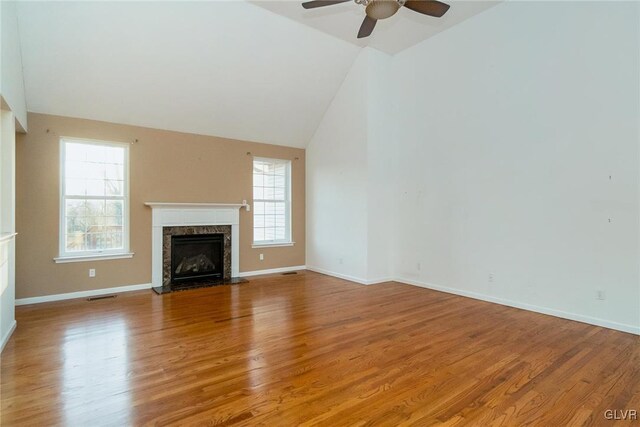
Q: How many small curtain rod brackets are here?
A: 4